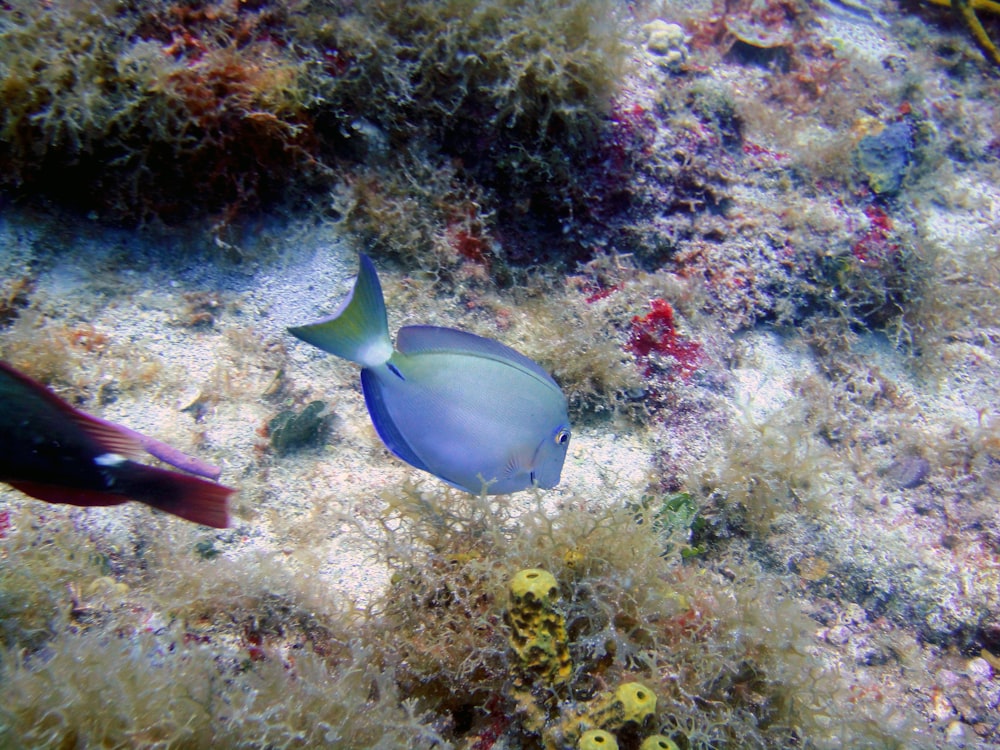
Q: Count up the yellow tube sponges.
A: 4